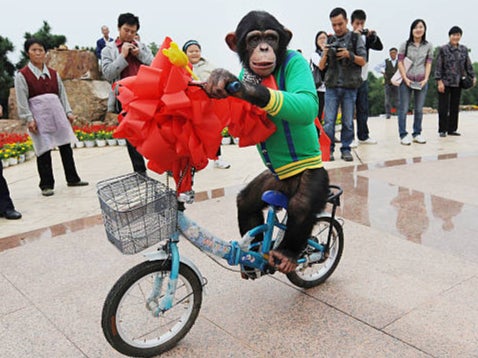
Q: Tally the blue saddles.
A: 1